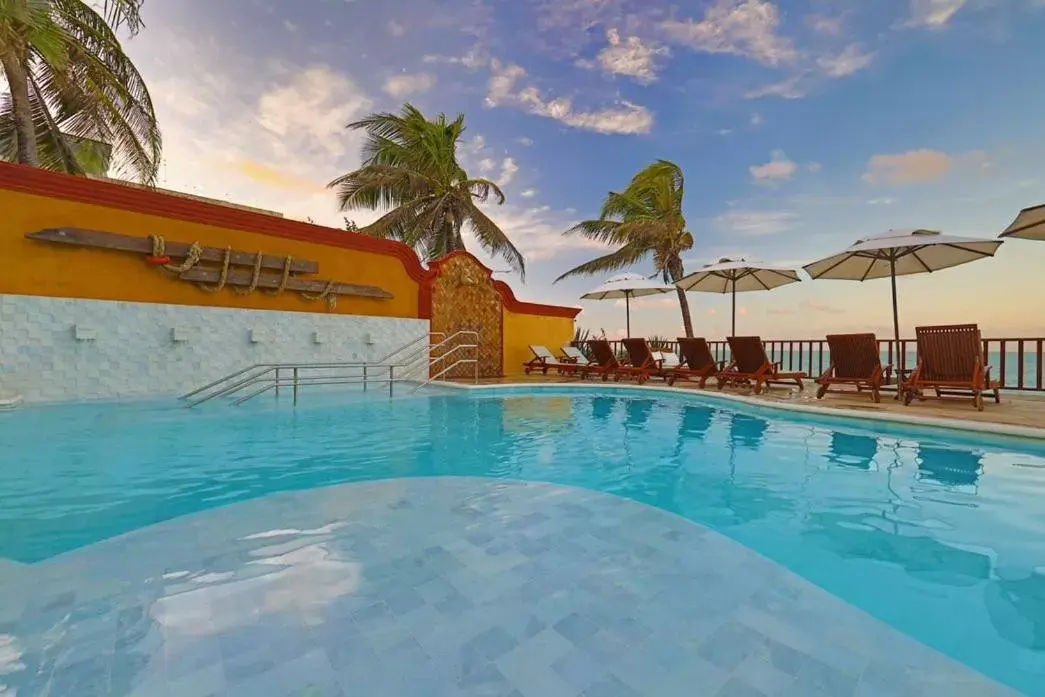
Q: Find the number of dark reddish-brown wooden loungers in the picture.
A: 6